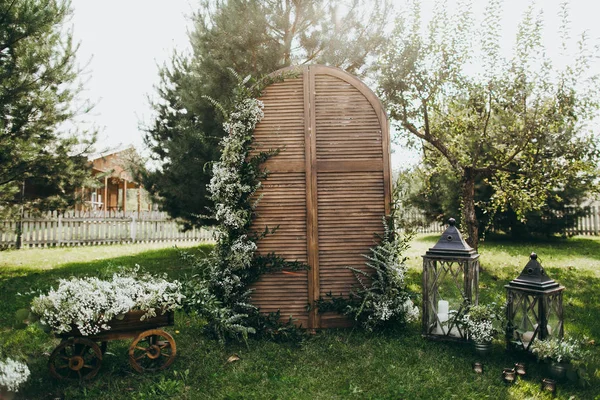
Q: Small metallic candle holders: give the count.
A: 4